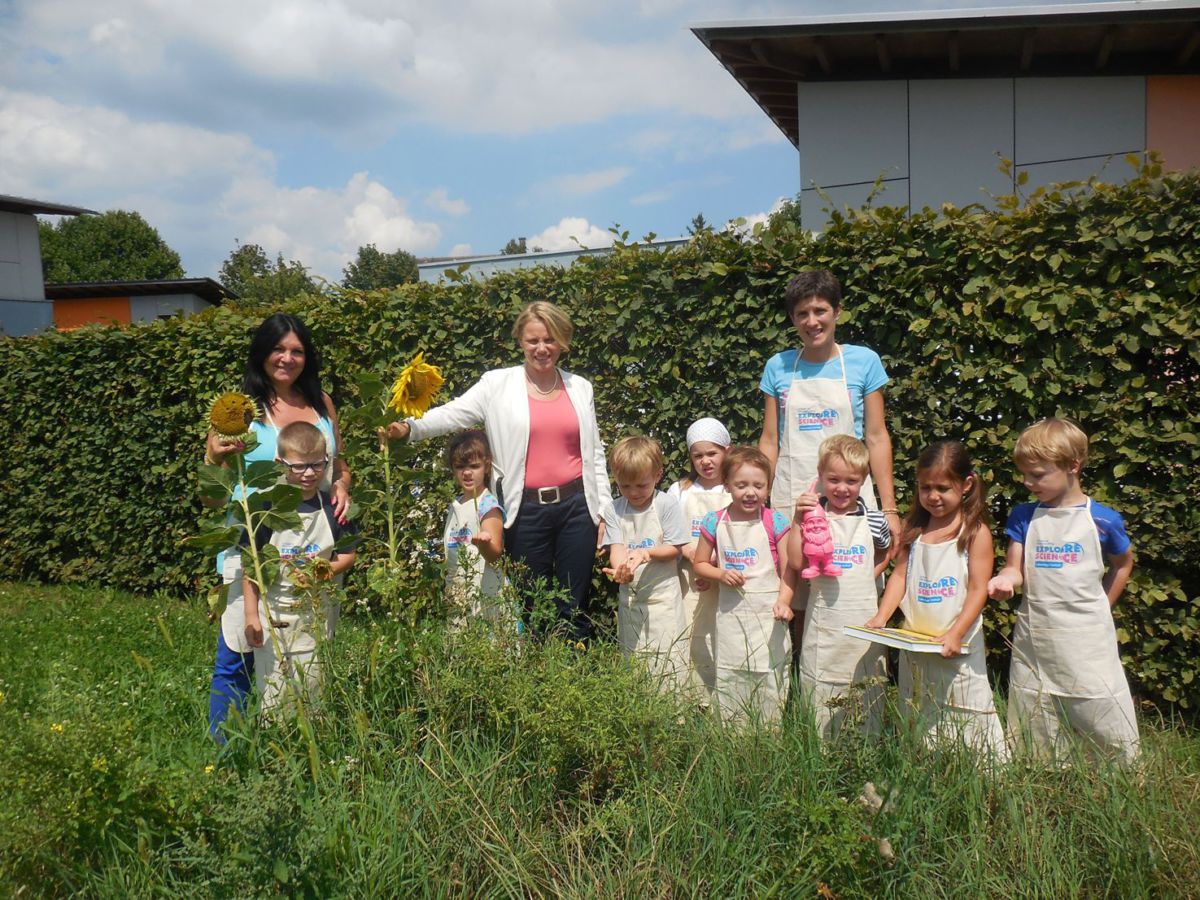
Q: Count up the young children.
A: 8